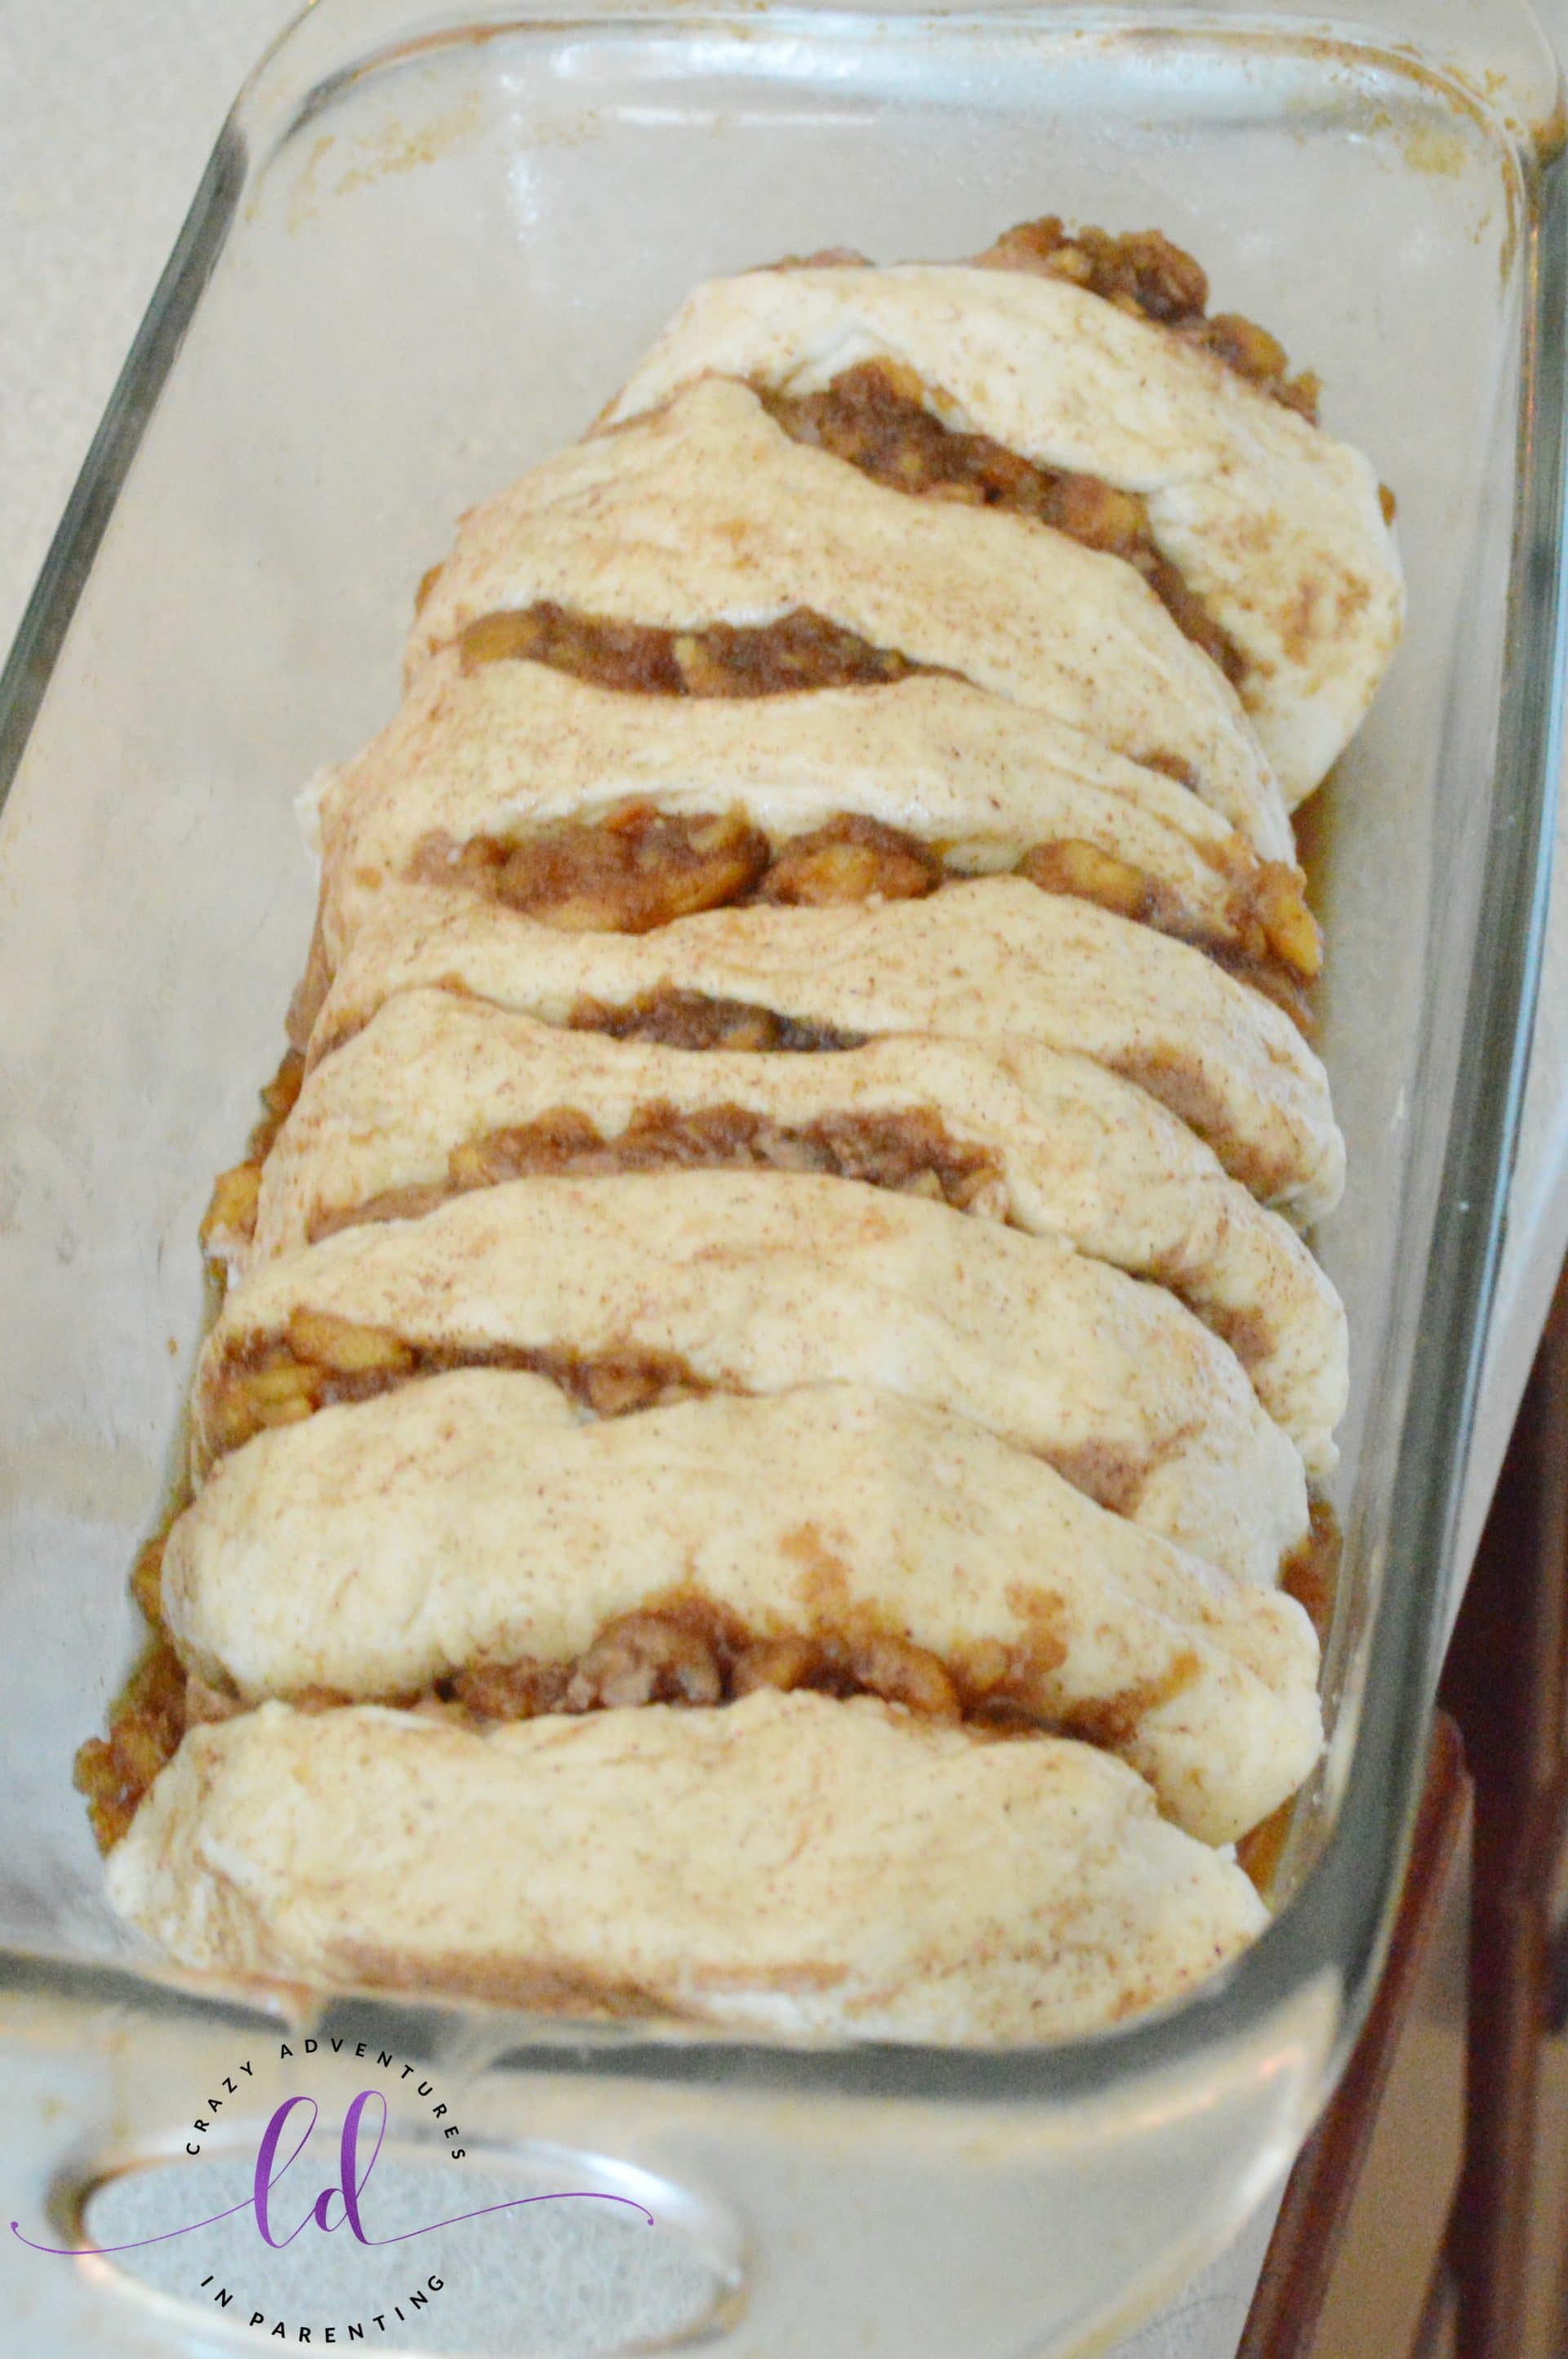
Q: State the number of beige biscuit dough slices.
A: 8